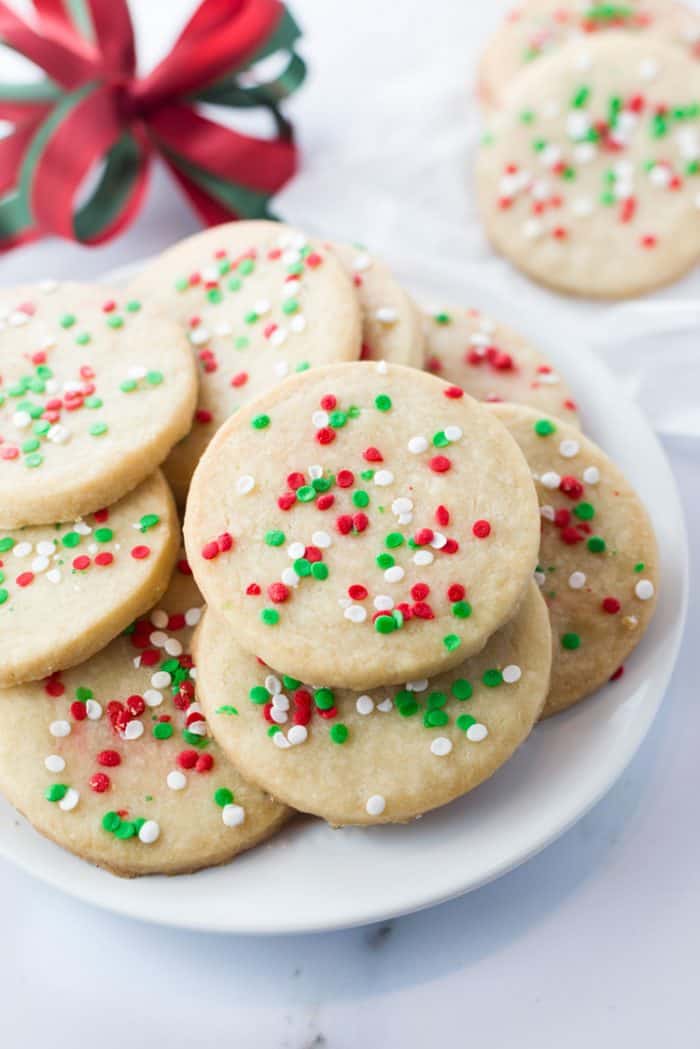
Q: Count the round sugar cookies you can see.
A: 11